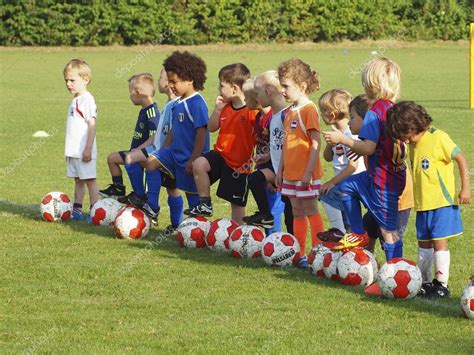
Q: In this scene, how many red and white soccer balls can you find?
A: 12